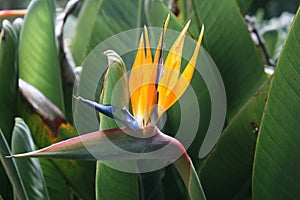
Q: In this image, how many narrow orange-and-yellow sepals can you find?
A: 5